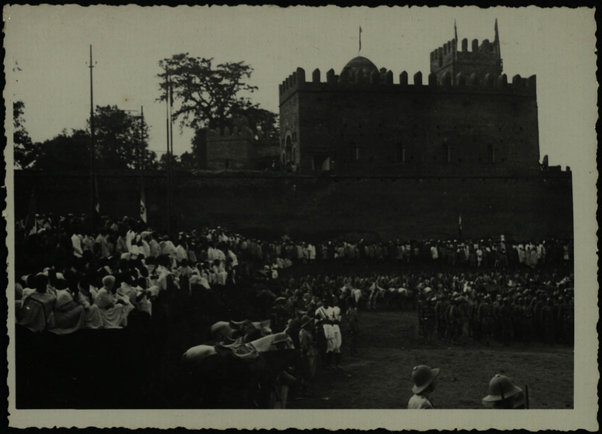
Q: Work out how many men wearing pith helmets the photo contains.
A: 2